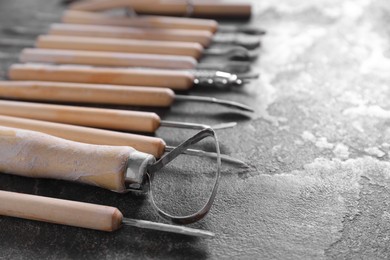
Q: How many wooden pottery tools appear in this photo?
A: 11